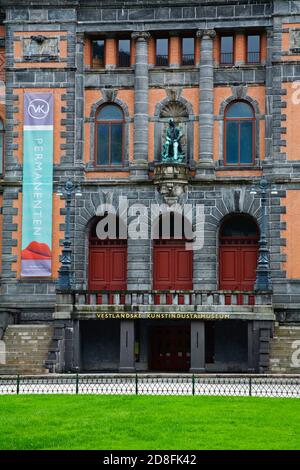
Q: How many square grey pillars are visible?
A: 2